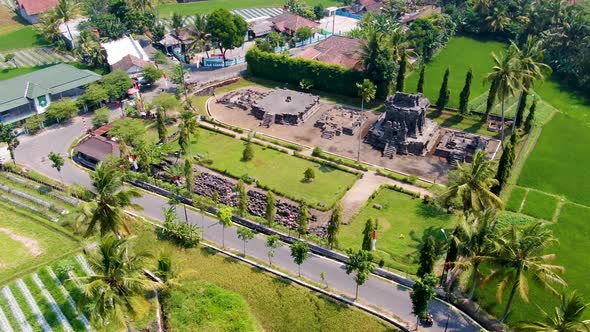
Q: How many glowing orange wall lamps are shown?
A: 0